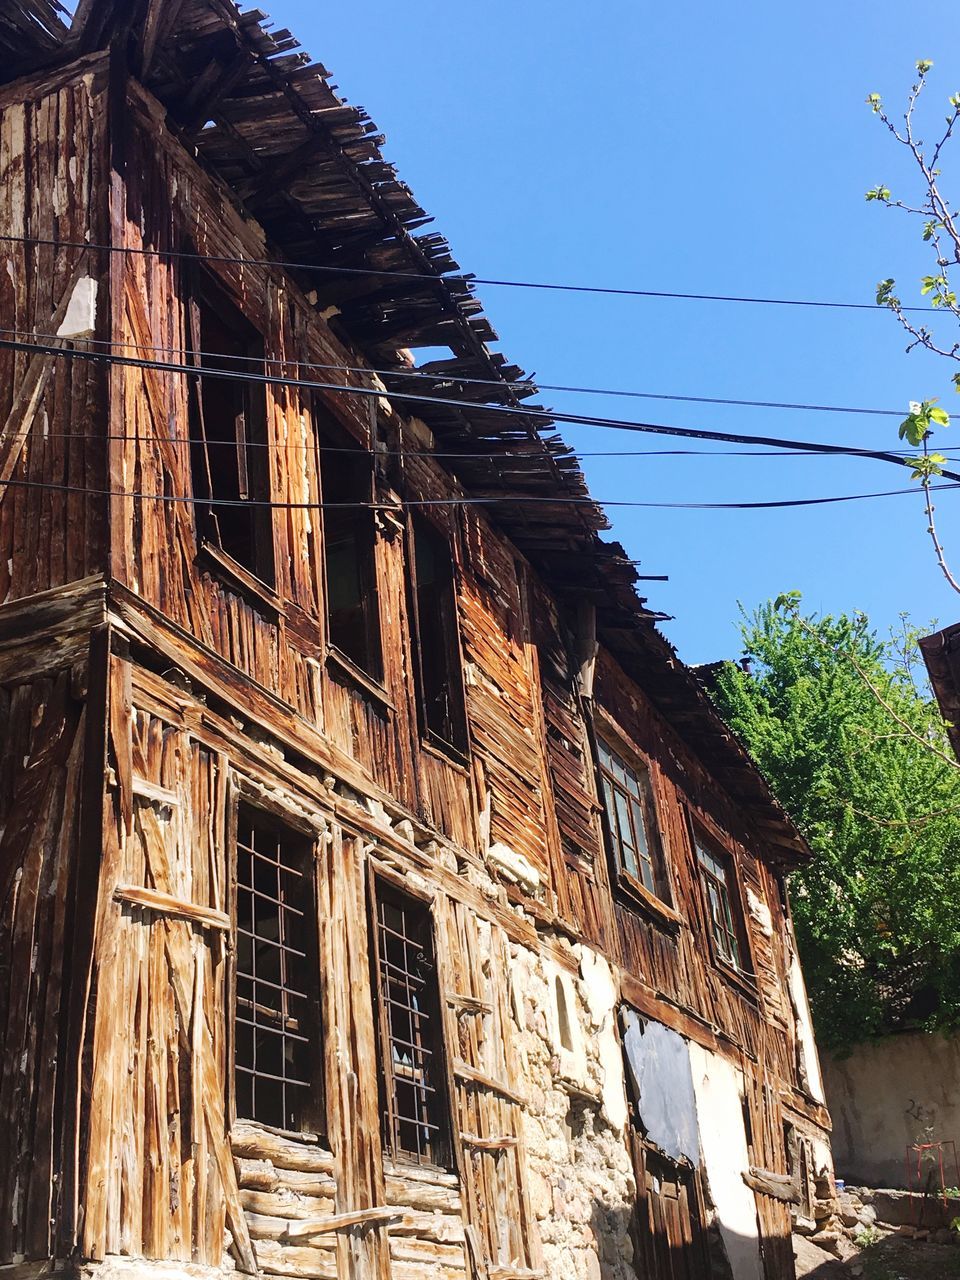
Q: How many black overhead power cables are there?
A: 5